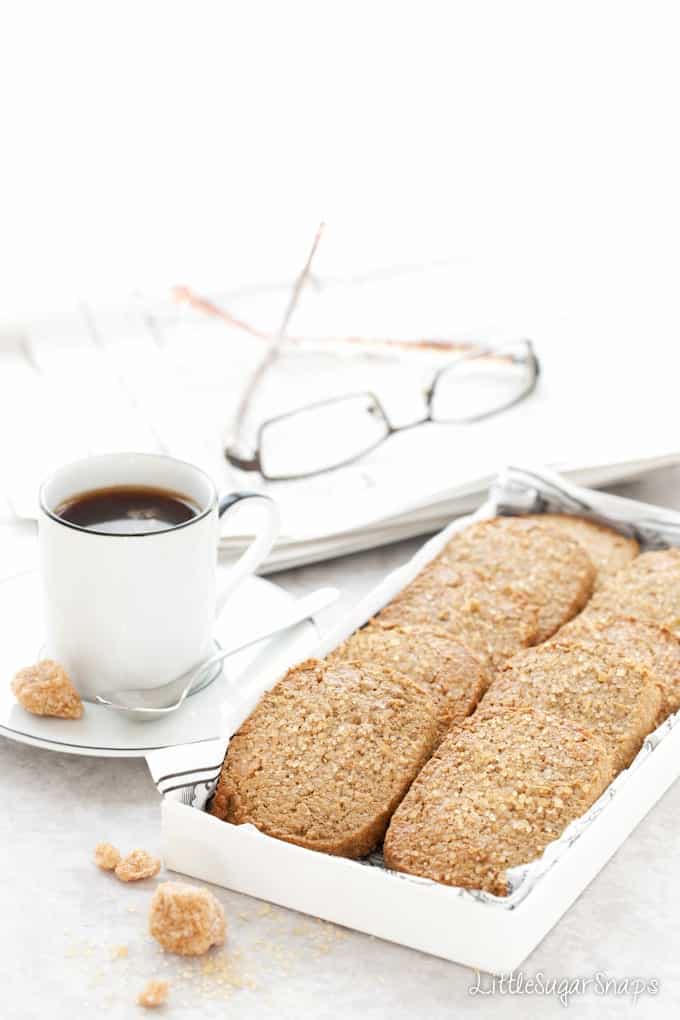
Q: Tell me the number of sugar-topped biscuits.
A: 9